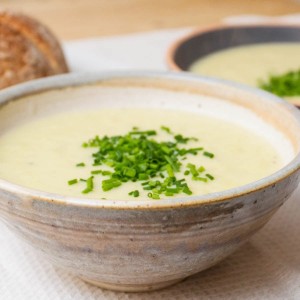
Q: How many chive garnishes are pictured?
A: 2